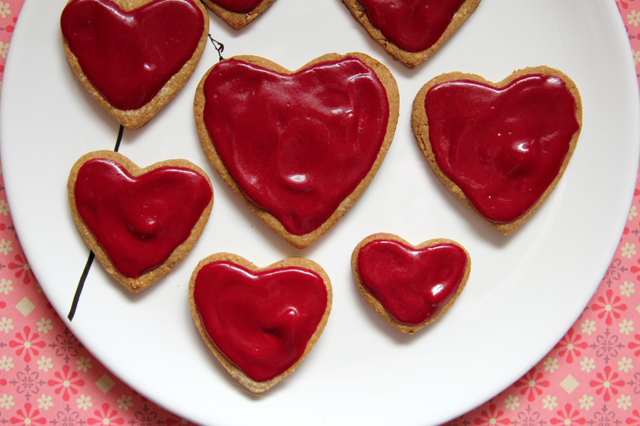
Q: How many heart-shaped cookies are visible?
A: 8